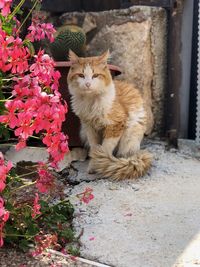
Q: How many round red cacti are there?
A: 0